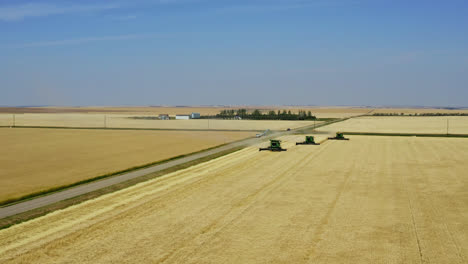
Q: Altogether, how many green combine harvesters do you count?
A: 3